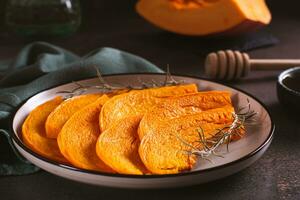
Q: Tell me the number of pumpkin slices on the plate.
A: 7